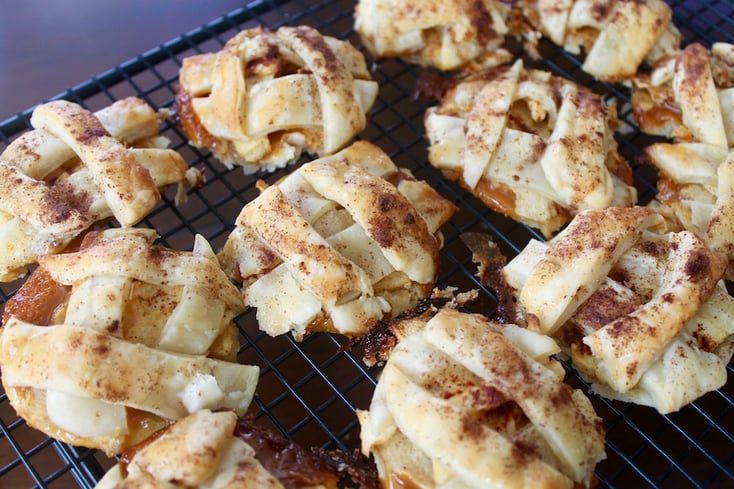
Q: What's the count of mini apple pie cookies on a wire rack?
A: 12